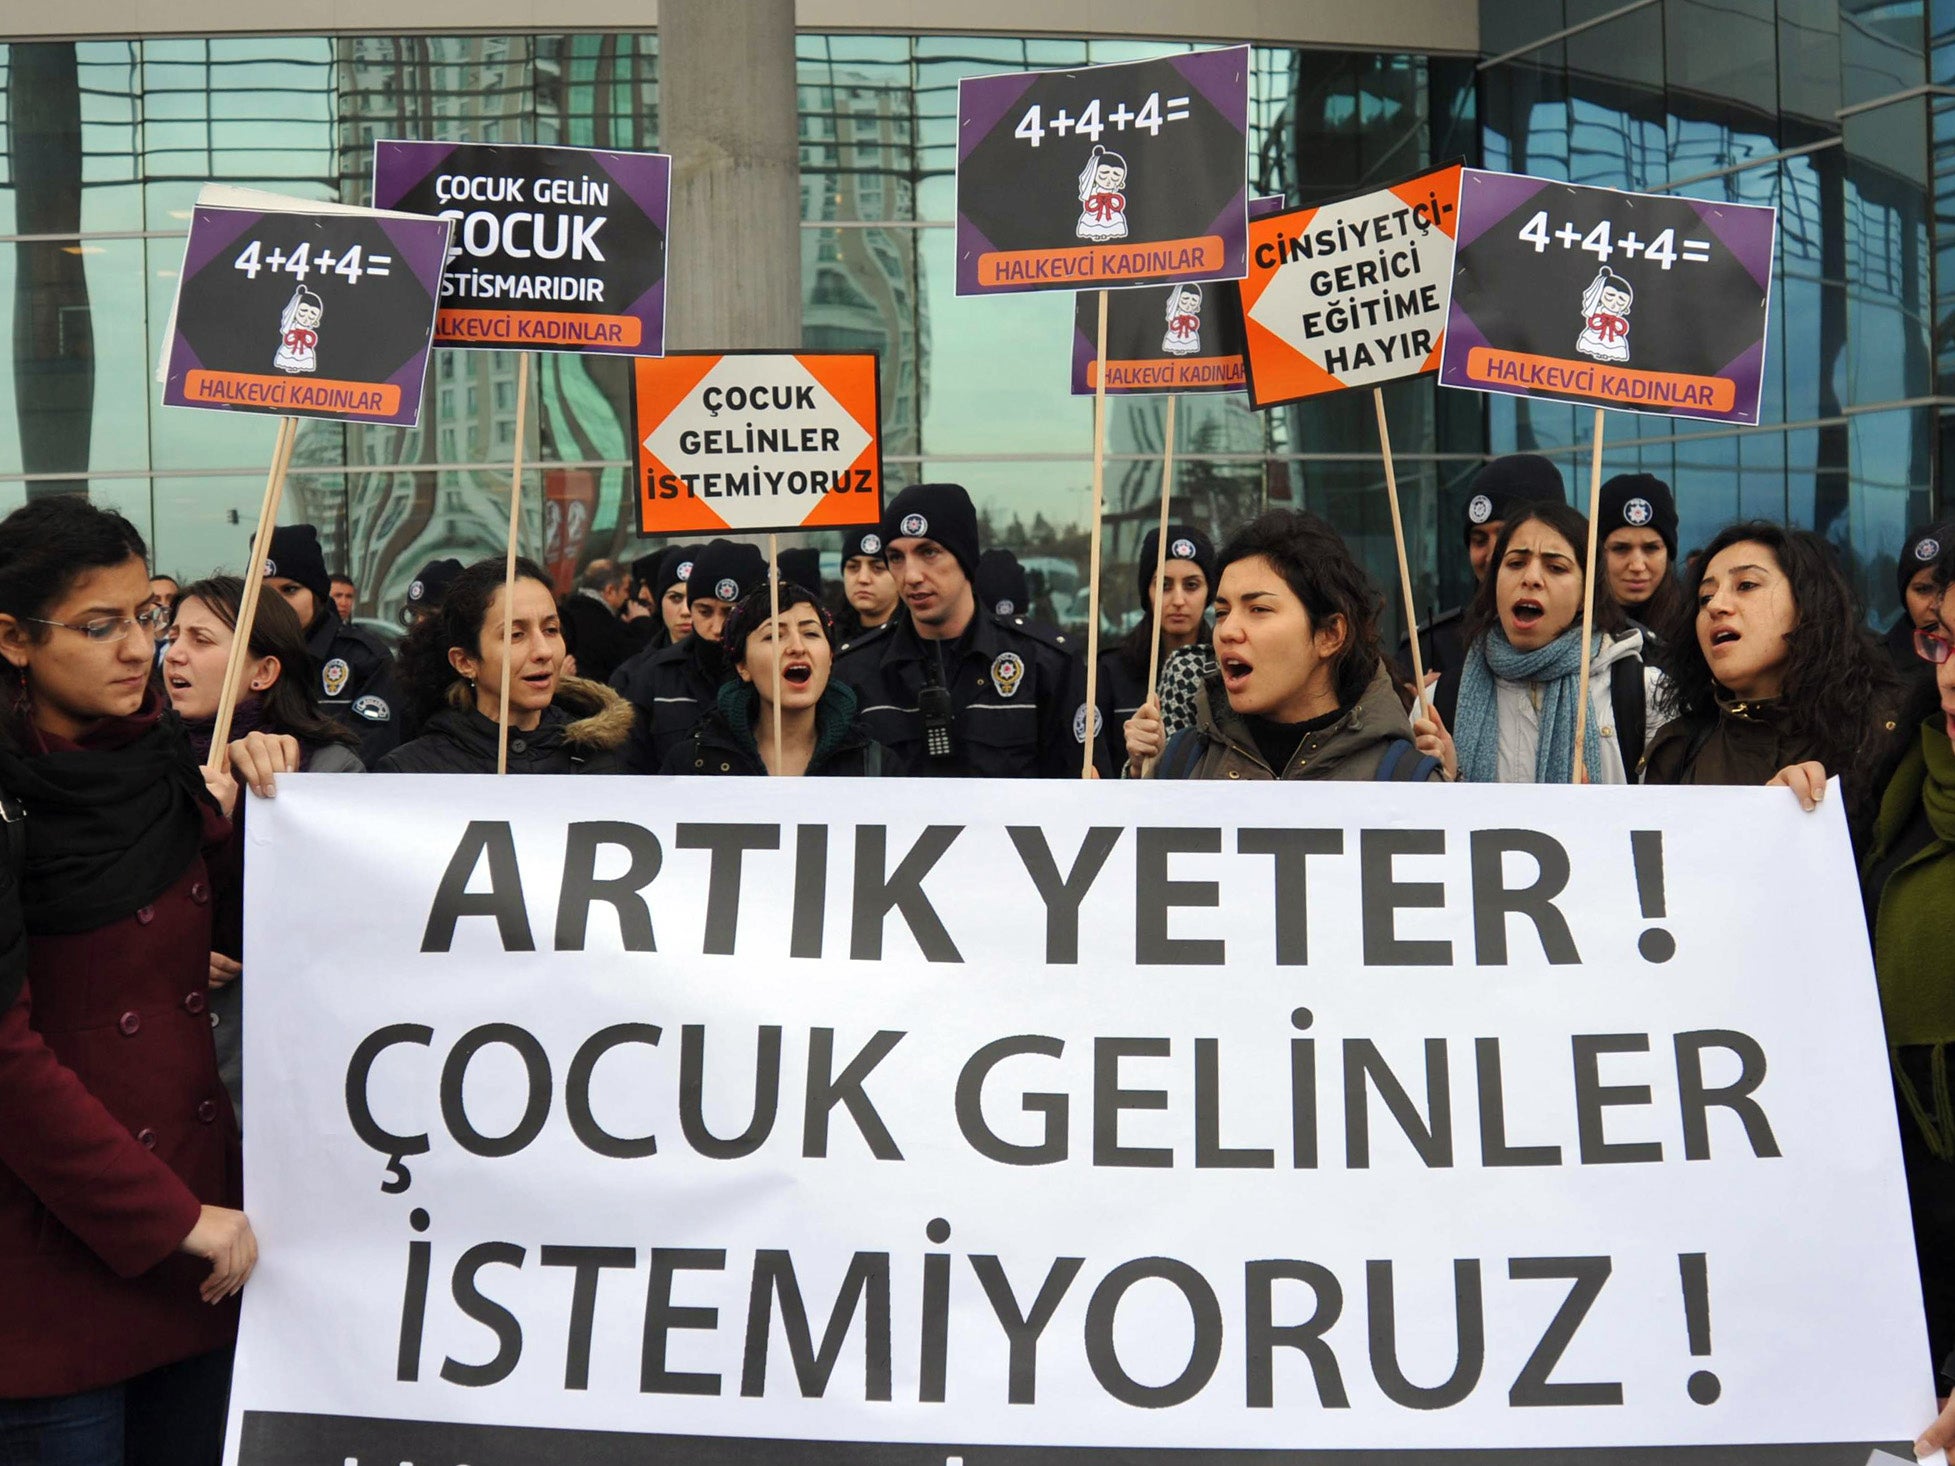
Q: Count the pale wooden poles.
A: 8